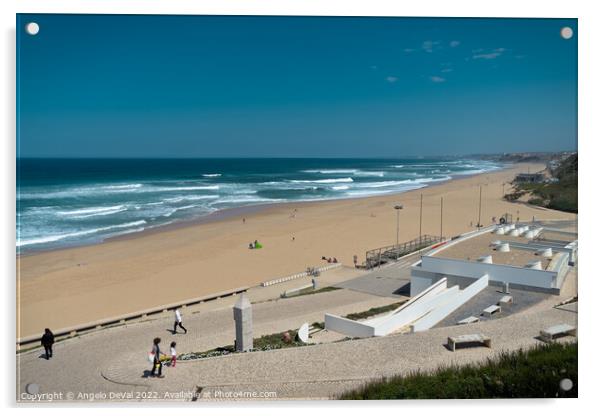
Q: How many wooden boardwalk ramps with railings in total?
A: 1